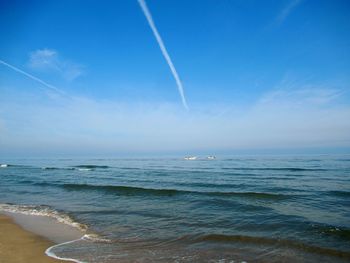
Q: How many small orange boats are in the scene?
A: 0